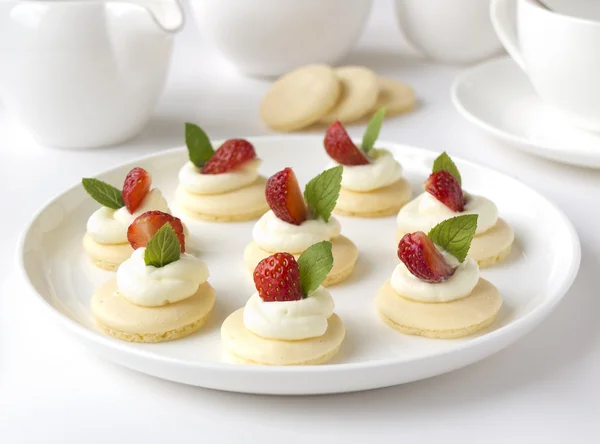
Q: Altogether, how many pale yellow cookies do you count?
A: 11